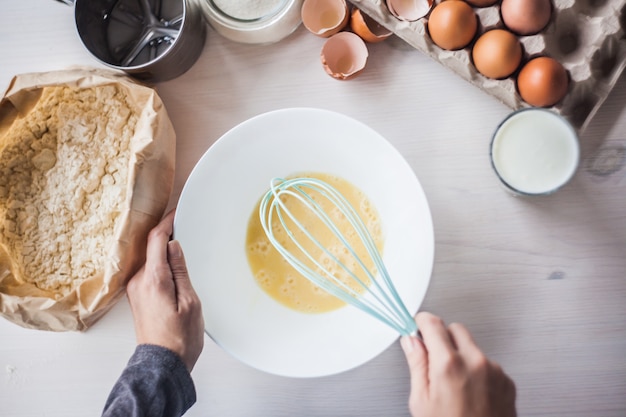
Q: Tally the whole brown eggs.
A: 5